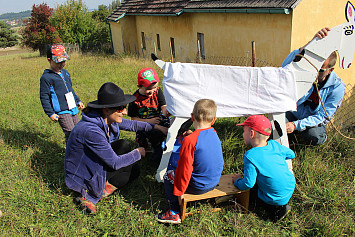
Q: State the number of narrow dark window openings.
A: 4